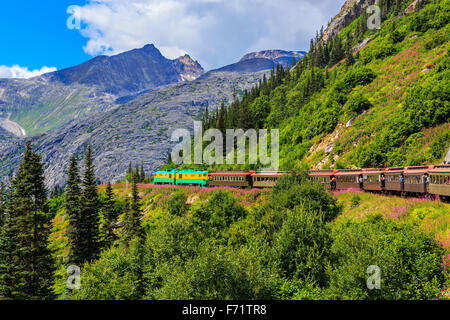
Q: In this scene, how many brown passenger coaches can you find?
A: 8